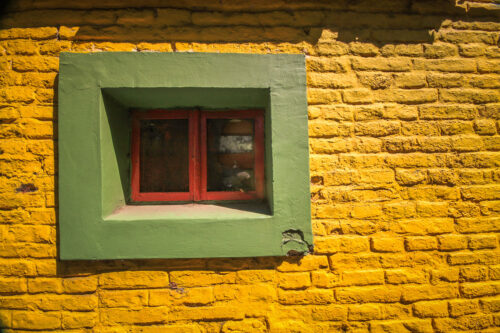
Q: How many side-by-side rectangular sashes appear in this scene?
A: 2